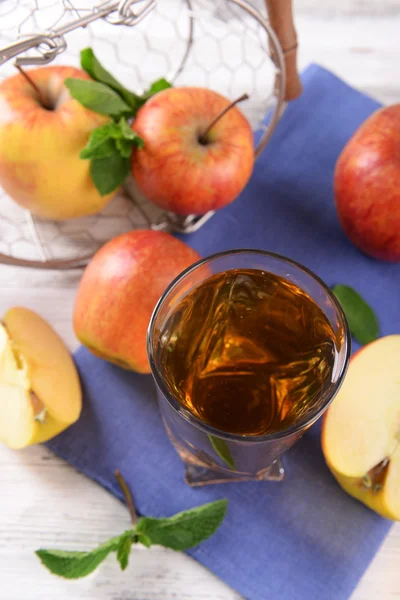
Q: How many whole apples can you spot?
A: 4